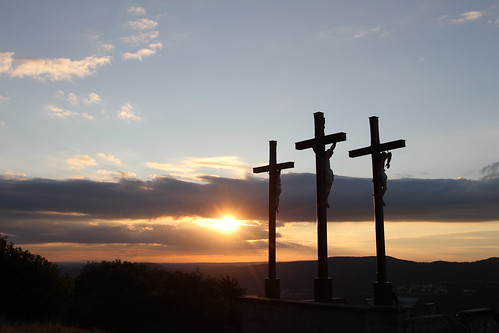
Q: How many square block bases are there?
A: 3